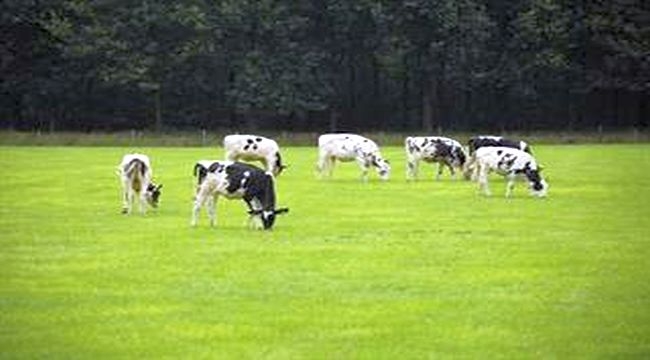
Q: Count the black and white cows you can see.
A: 7